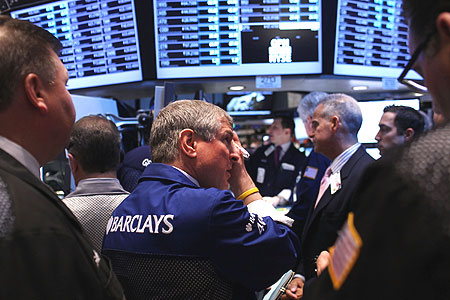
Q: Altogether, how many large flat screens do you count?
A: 3